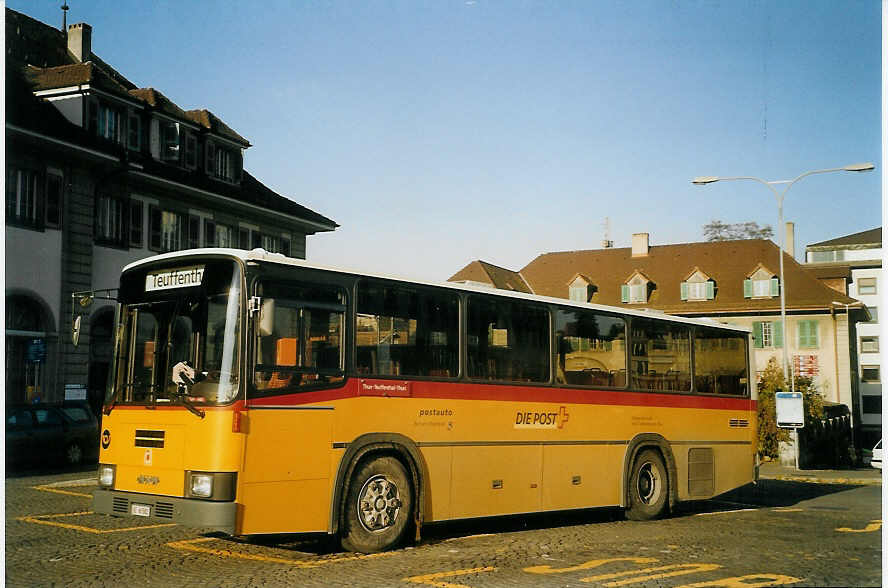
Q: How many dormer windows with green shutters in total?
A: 4